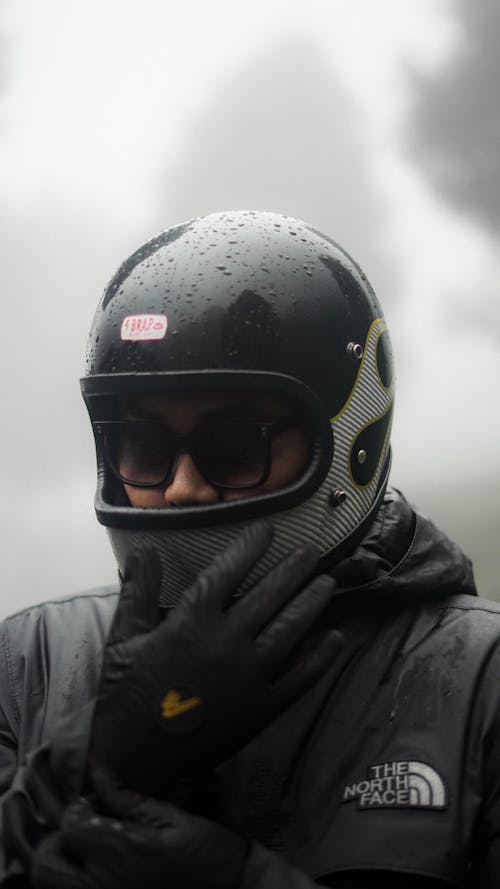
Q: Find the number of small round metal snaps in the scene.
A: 3